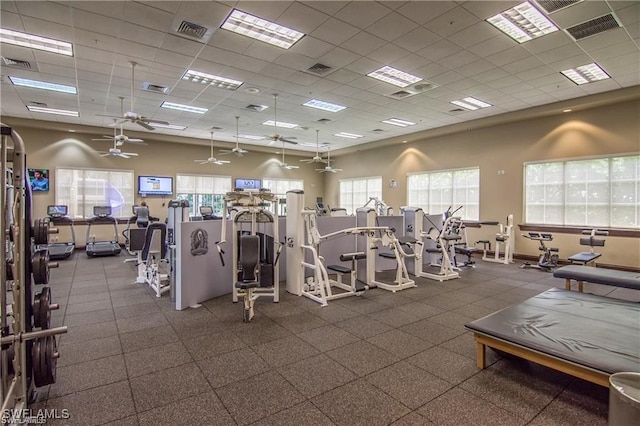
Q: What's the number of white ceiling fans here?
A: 9